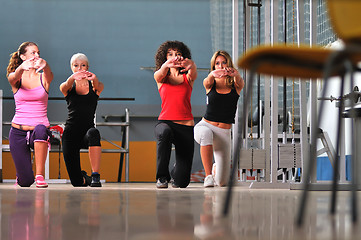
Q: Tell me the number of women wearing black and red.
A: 1